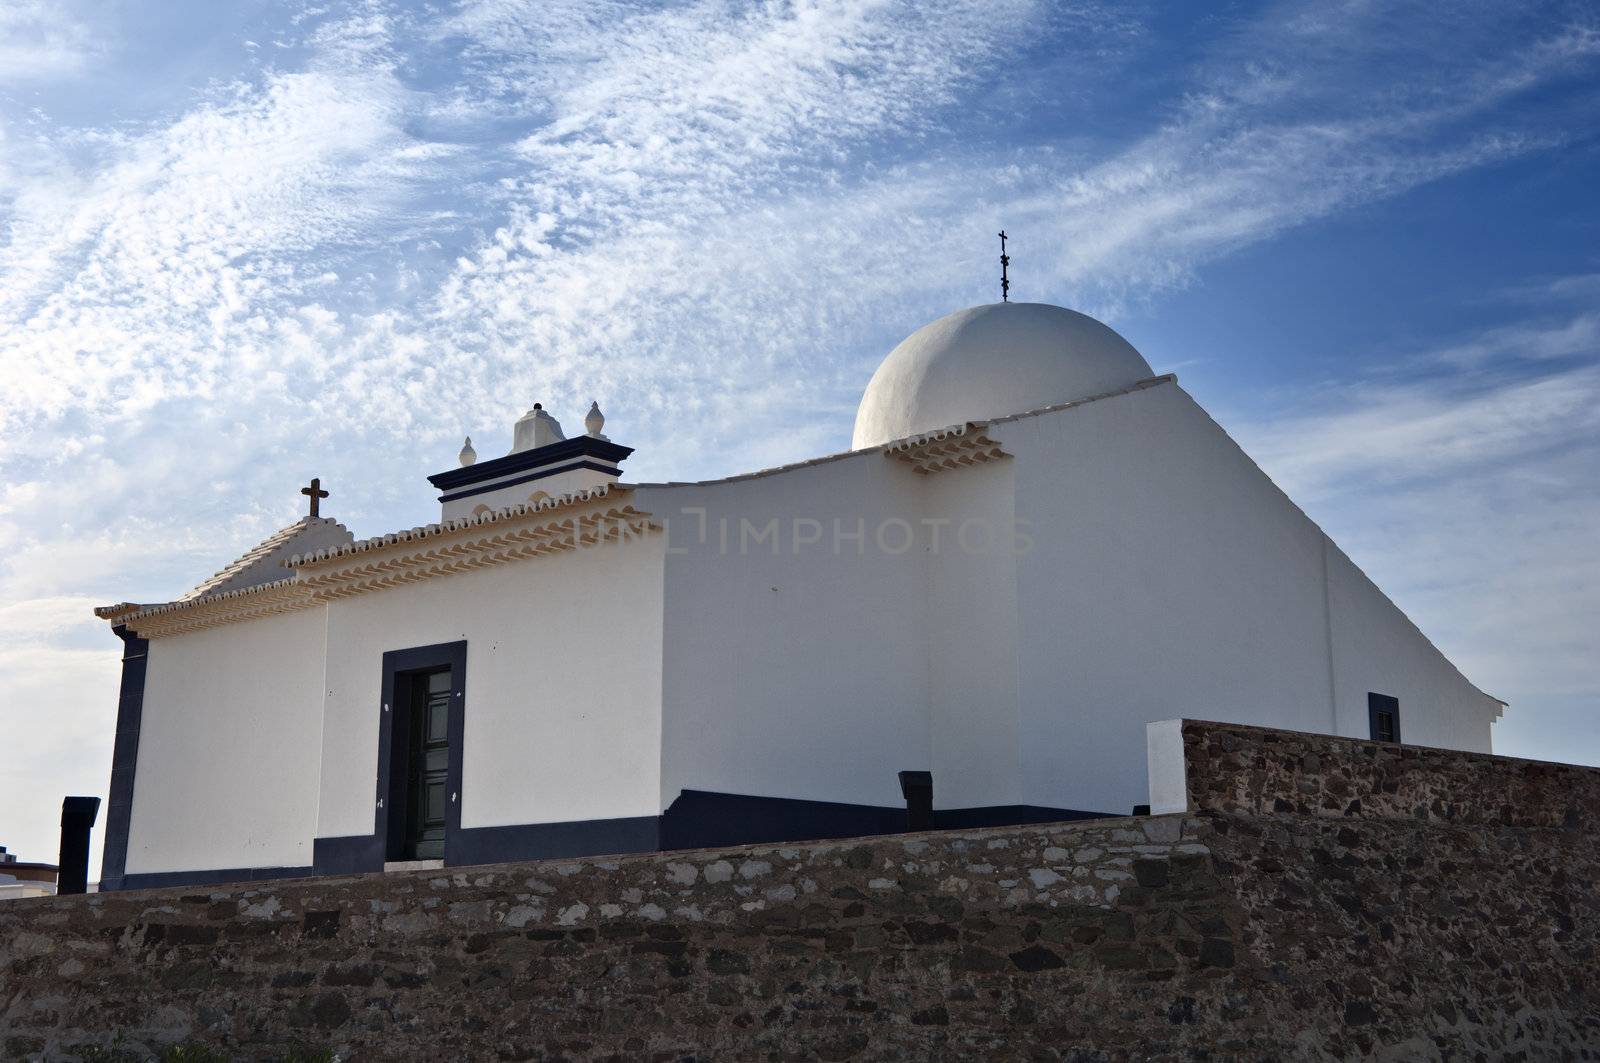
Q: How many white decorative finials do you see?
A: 2